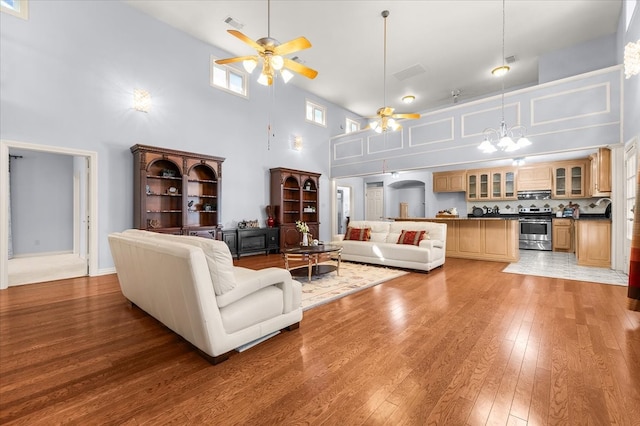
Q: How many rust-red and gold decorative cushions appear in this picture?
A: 2